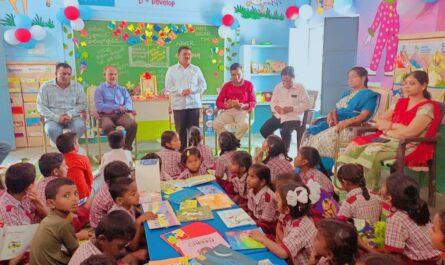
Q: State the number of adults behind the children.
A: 7